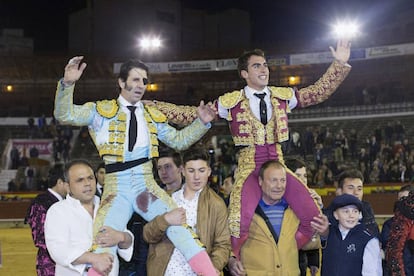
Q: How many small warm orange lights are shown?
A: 3